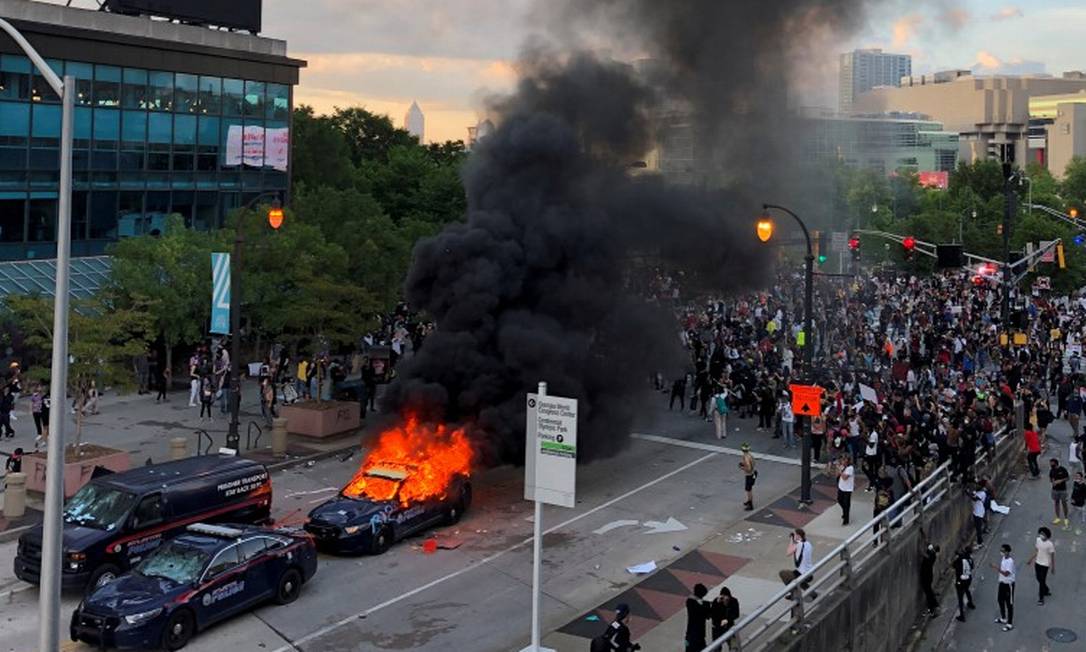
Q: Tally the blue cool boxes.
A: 0